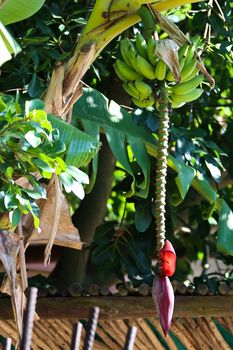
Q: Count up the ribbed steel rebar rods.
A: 5